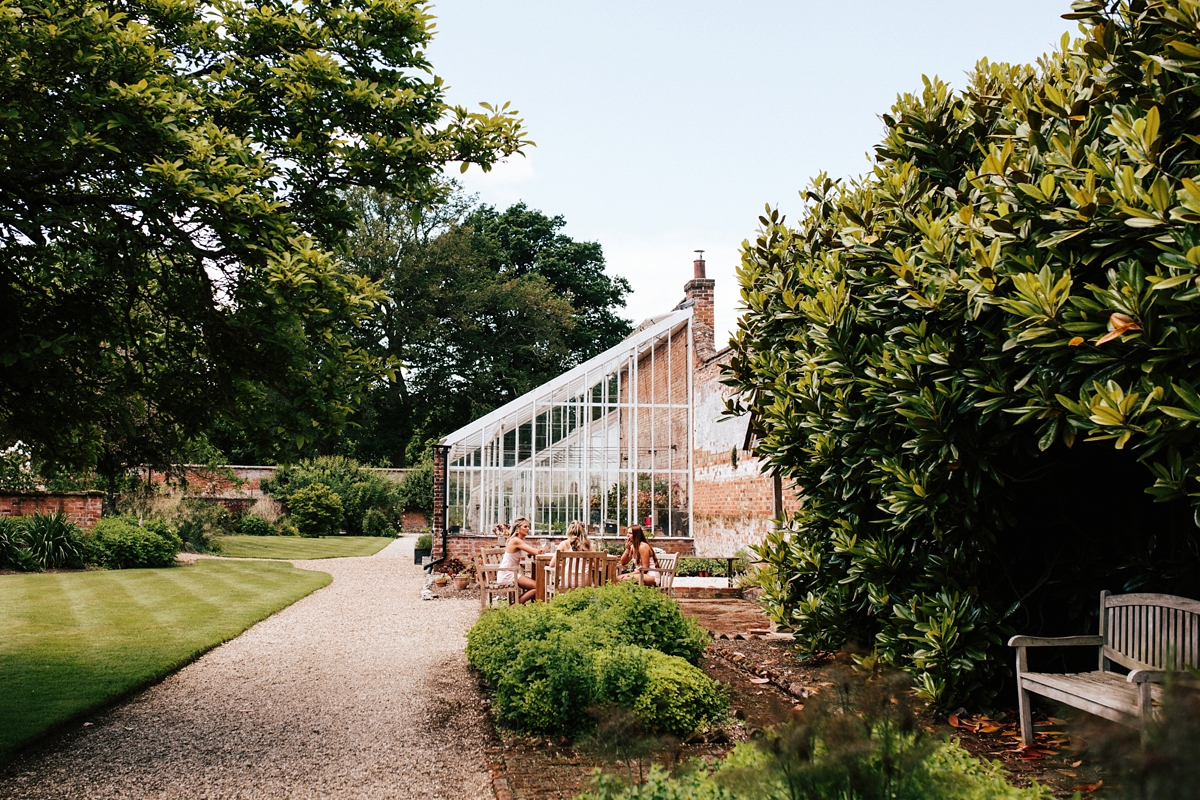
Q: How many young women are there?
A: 3